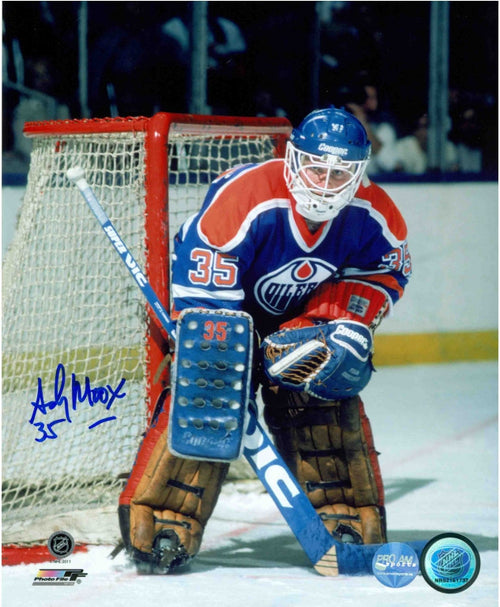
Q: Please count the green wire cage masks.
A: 0